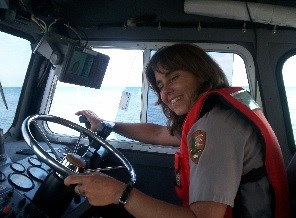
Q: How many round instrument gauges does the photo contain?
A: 5